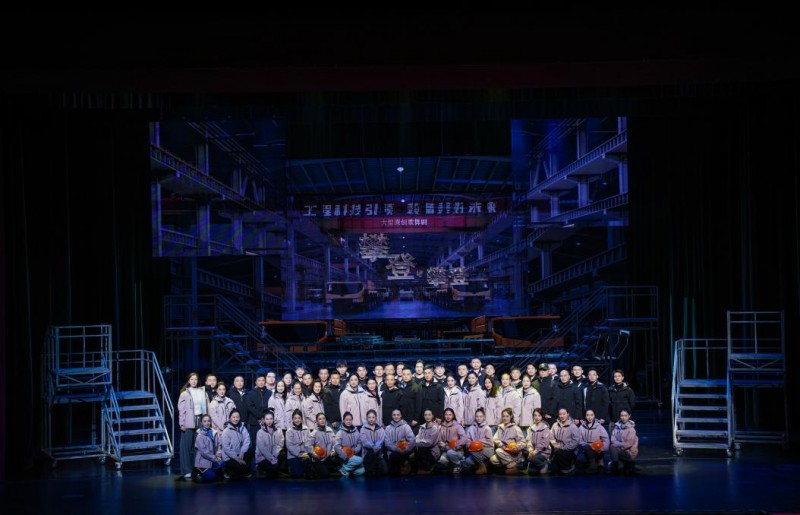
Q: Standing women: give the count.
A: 12